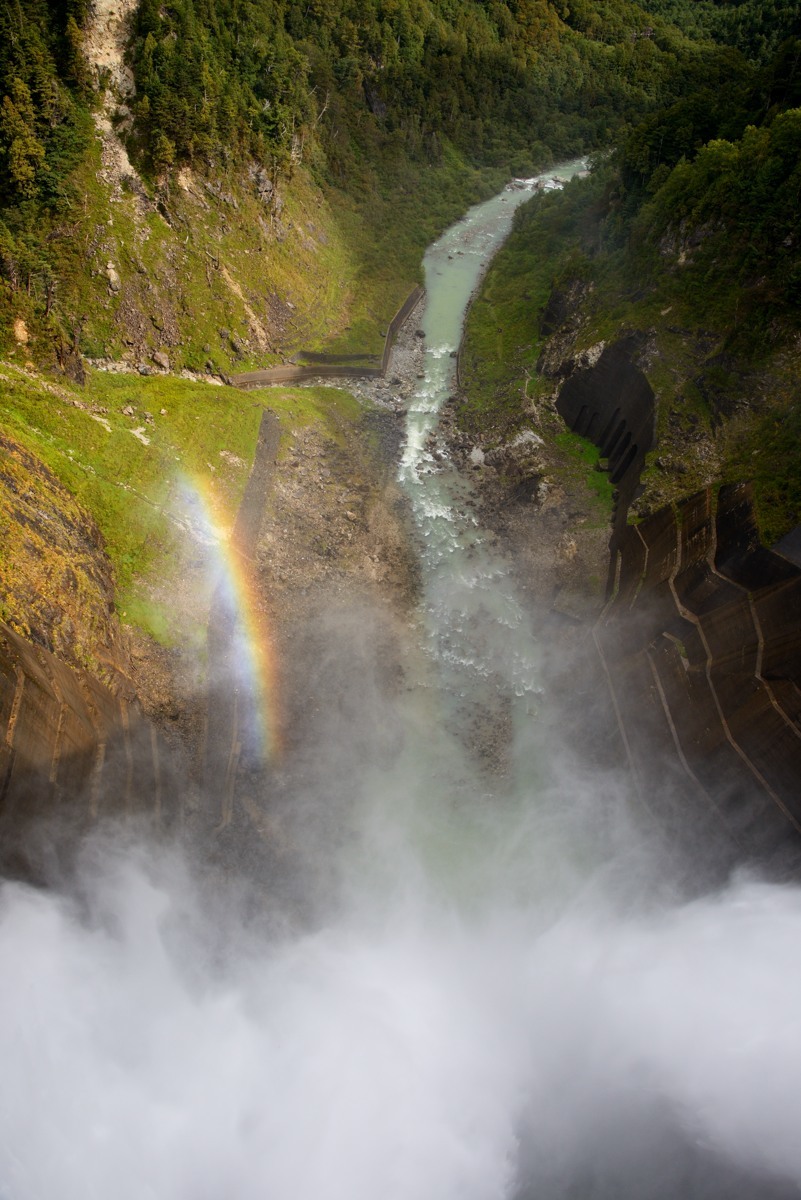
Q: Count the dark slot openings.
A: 6